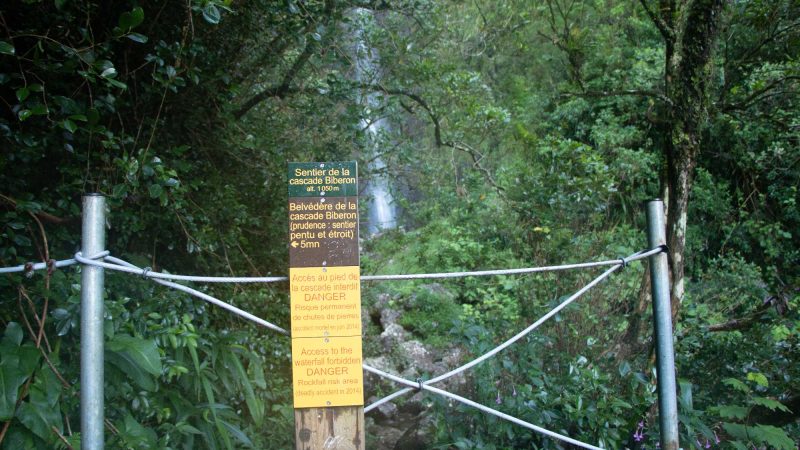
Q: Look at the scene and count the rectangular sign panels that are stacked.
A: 4